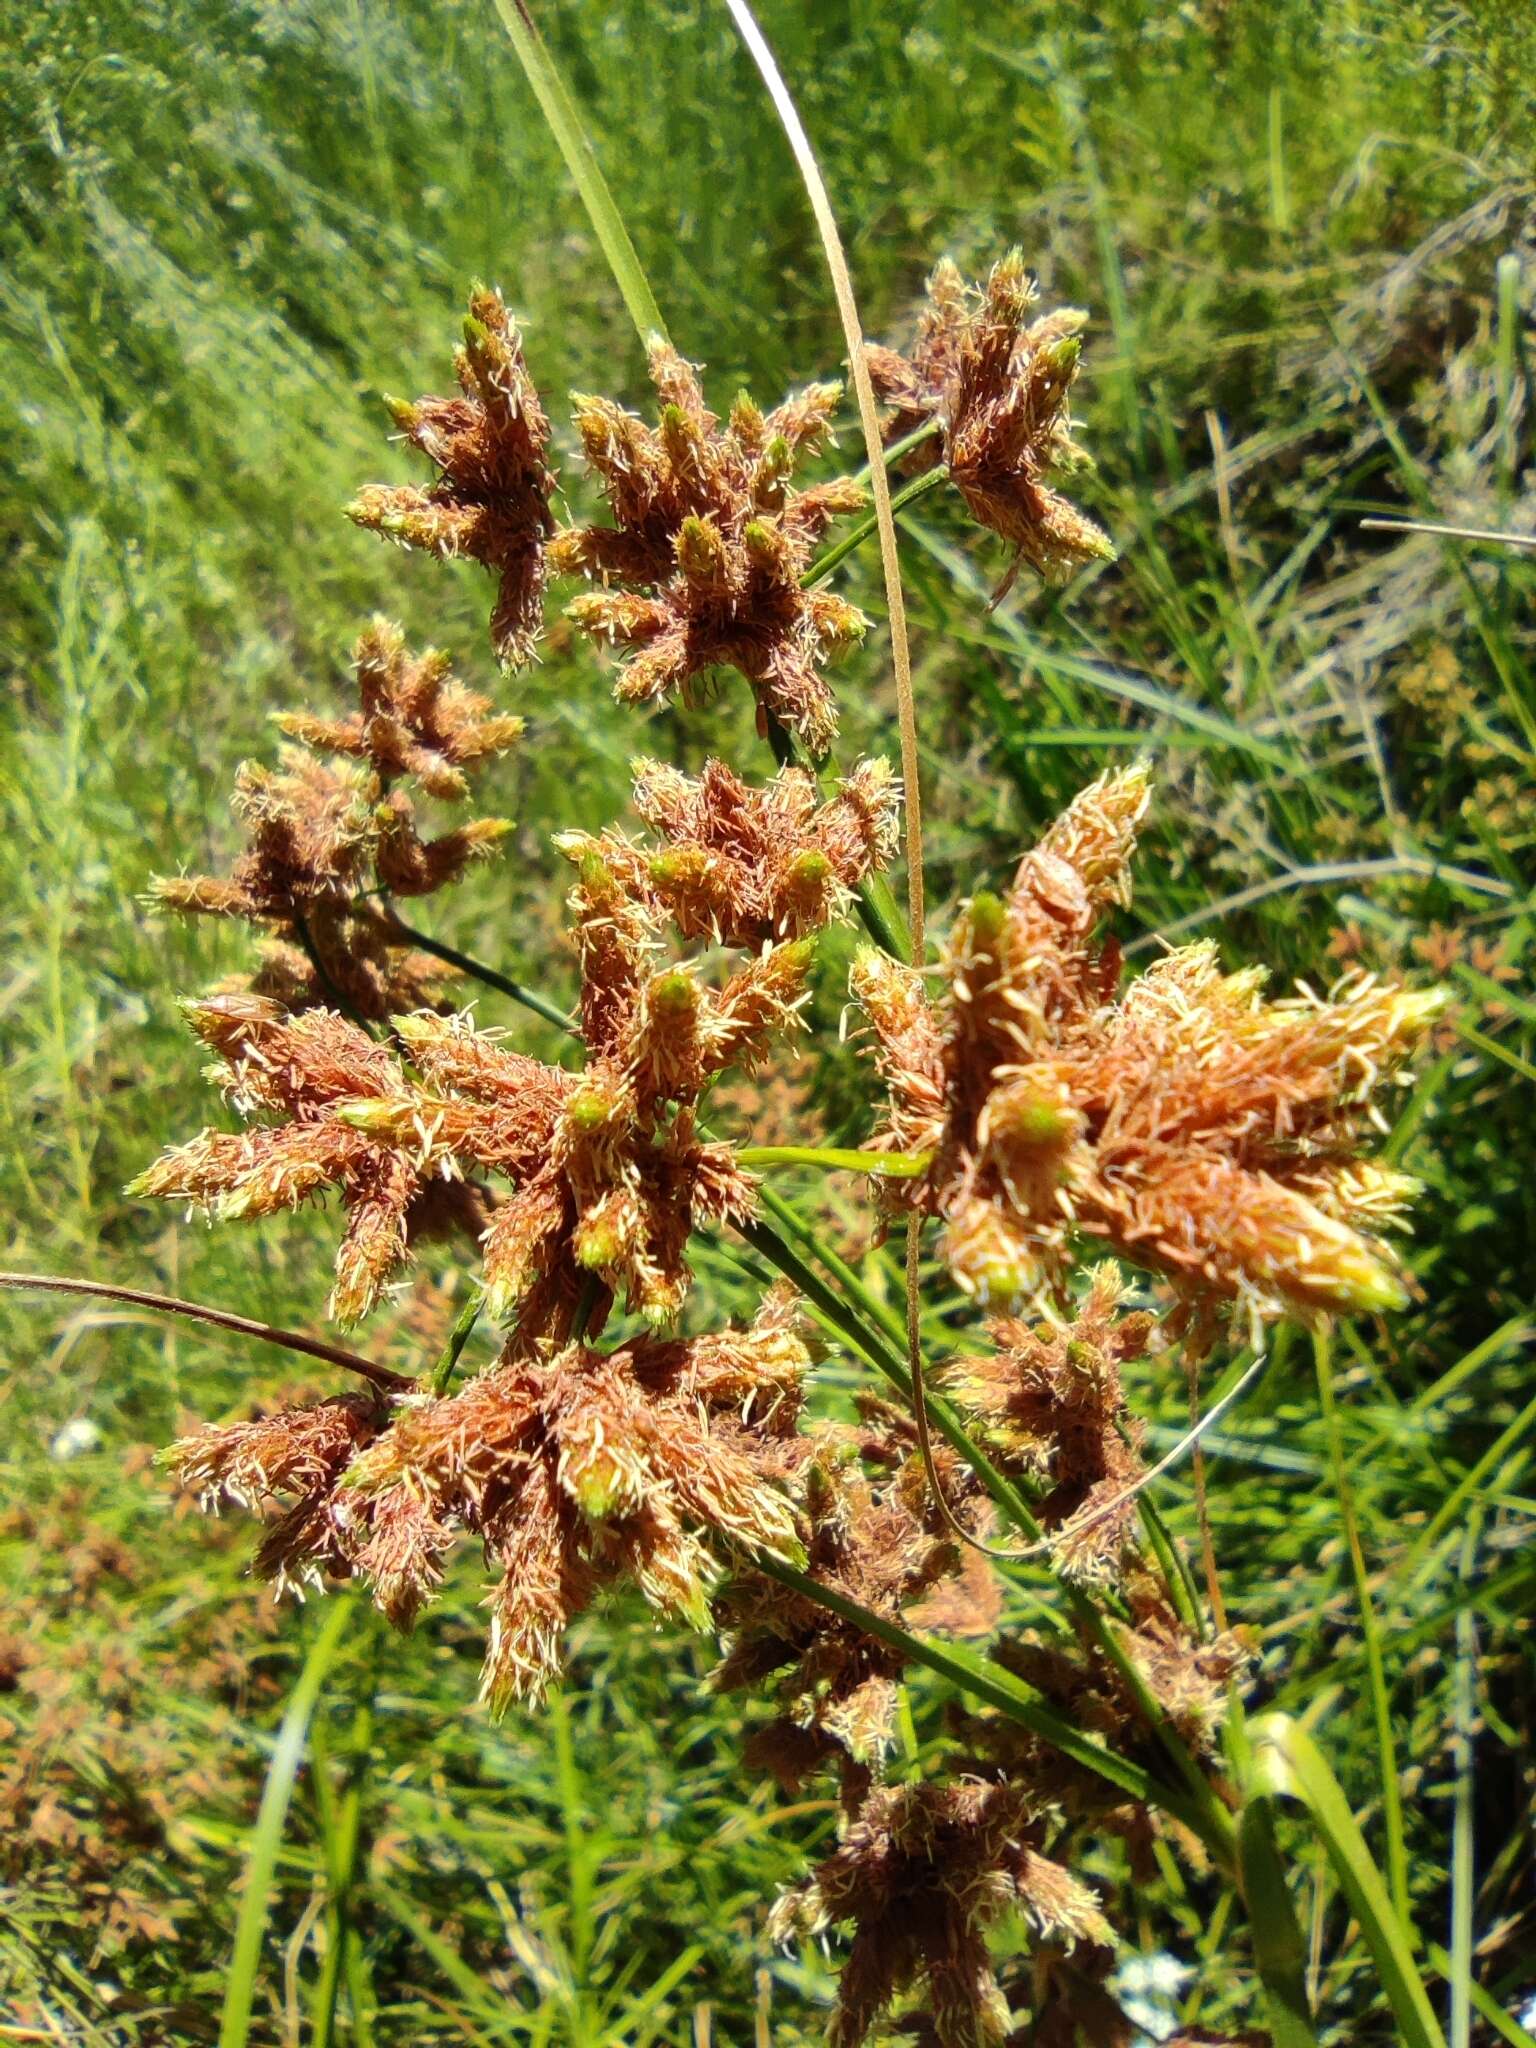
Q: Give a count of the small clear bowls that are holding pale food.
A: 0